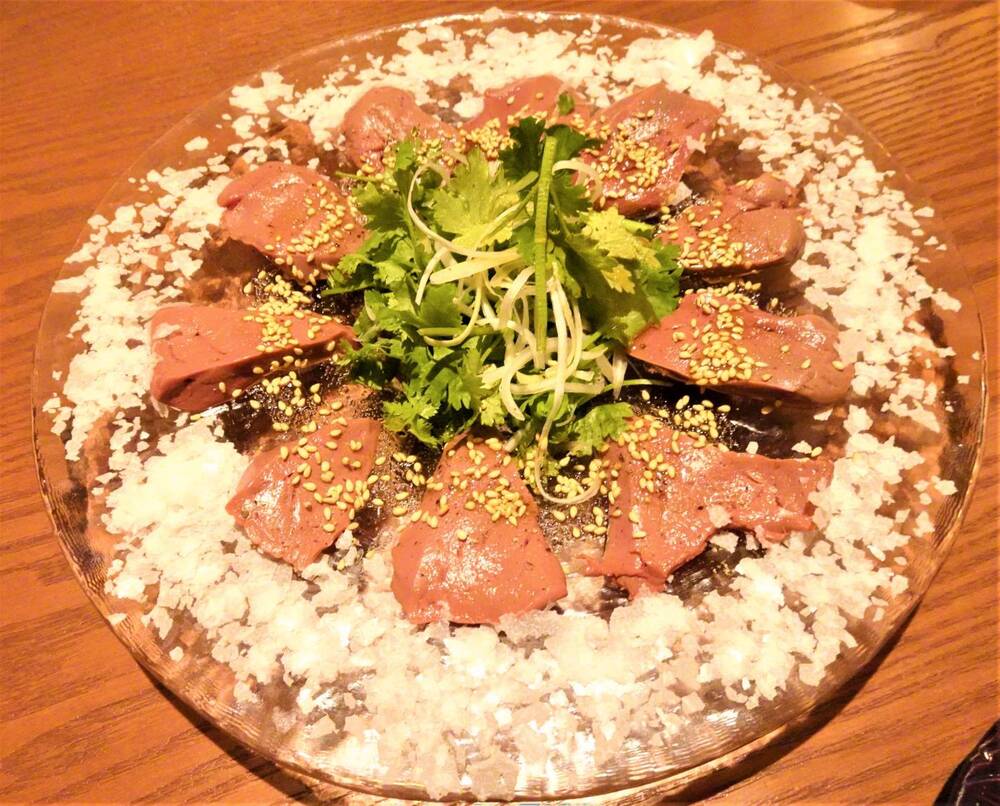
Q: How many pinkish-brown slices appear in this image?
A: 10